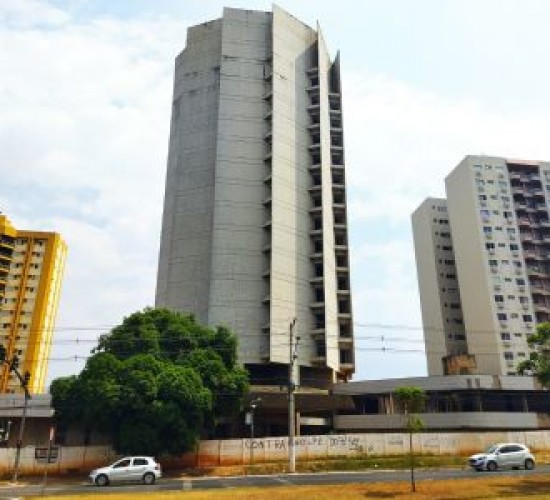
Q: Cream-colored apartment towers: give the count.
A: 2